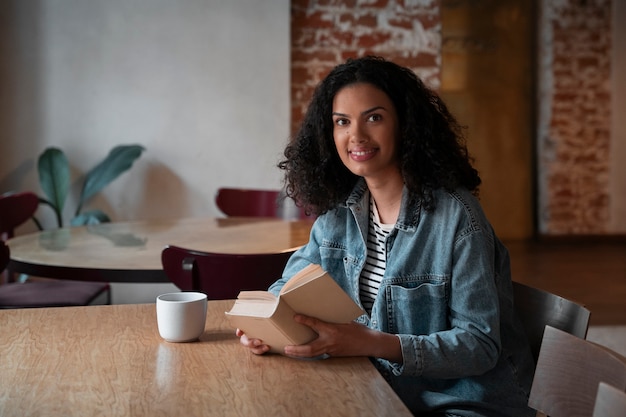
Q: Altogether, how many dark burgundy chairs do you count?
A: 4